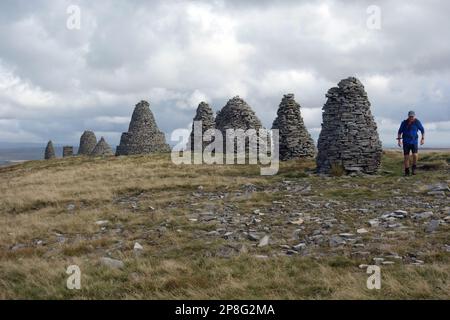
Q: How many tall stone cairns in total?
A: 9